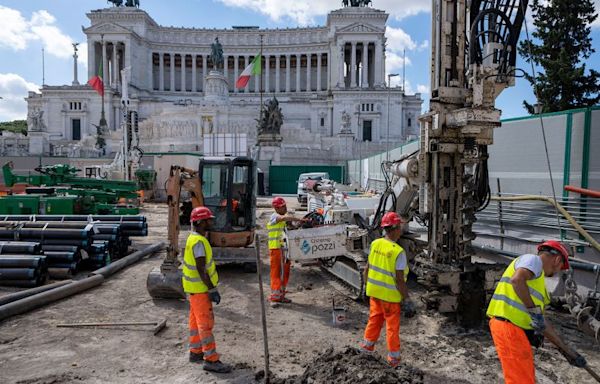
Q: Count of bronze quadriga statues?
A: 2